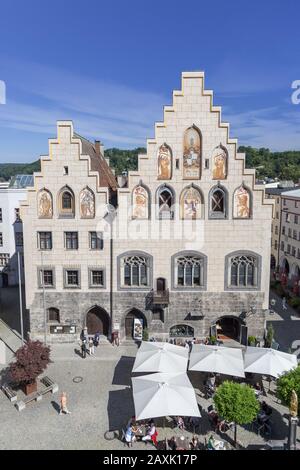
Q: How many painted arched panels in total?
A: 8